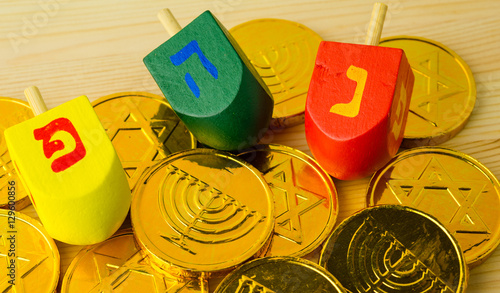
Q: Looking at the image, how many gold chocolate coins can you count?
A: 11